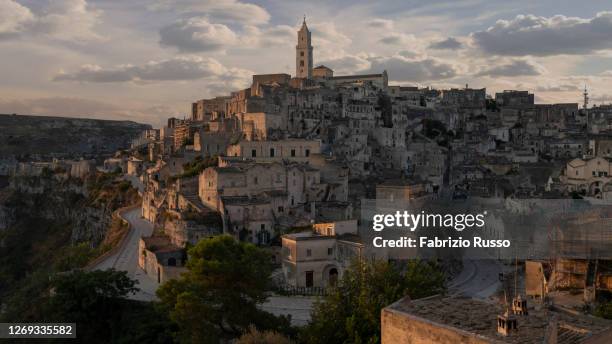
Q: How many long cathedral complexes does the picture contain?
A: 1